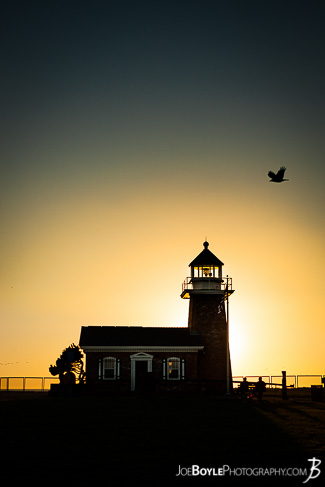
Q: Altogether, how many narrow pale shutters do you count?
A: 4